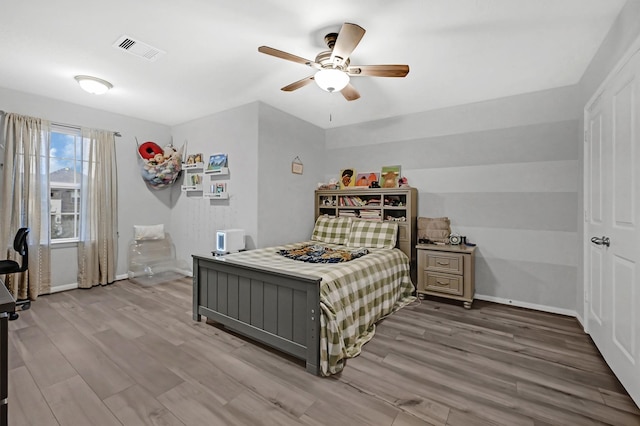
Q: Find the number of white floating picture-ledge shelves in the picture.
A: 4